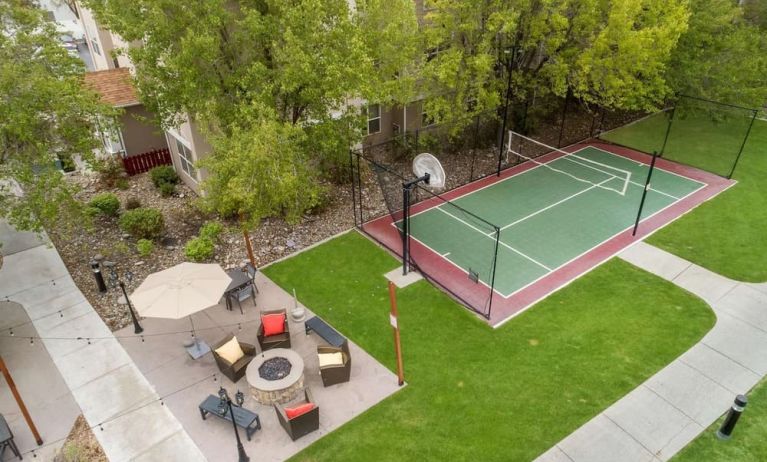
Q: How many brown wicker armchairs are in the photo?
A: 4